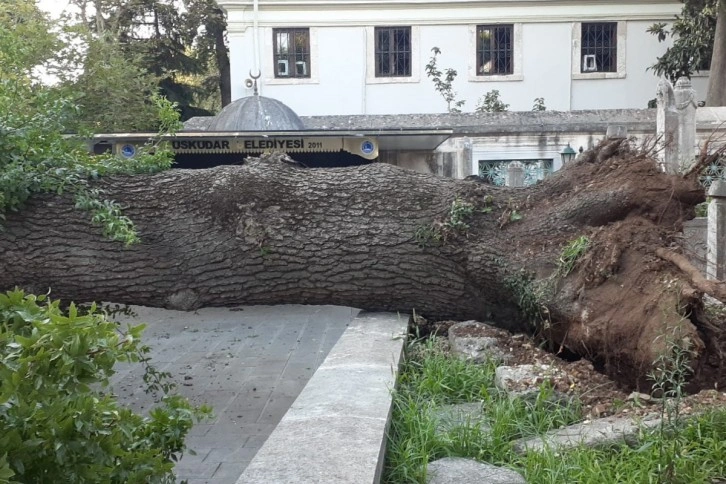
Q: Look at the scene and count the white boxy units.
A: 3